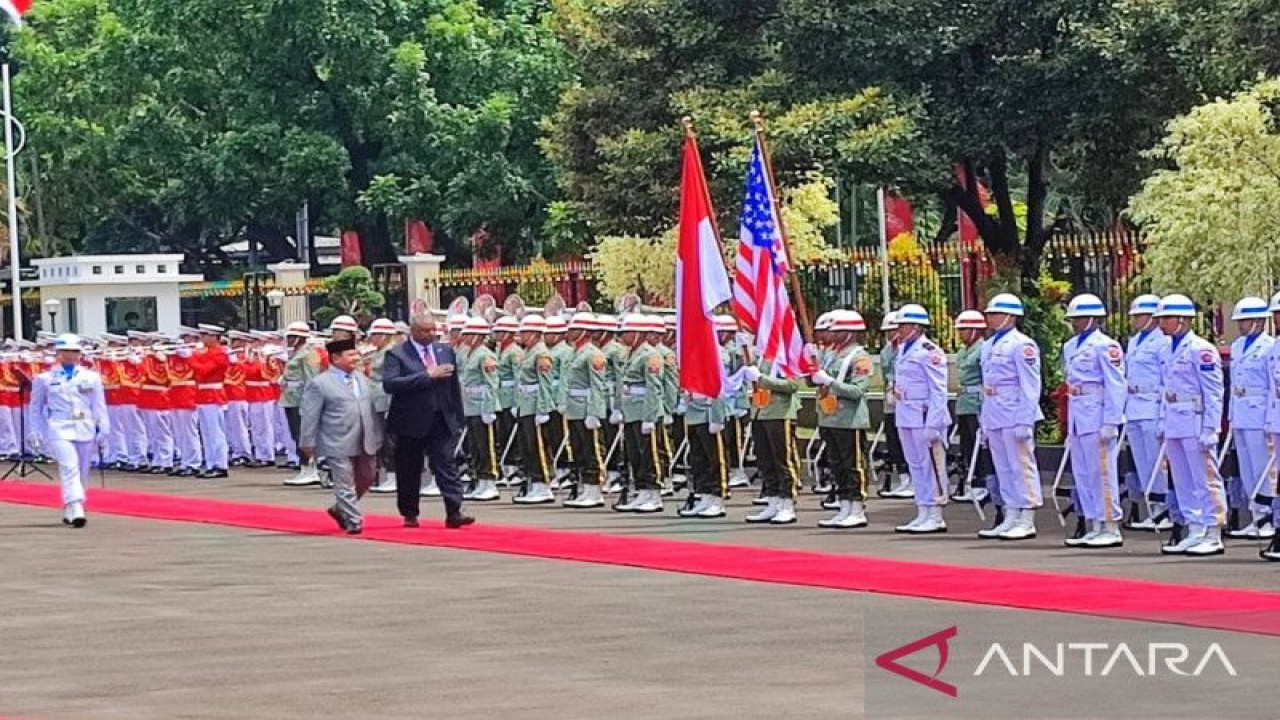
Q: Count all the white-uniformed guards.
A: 8